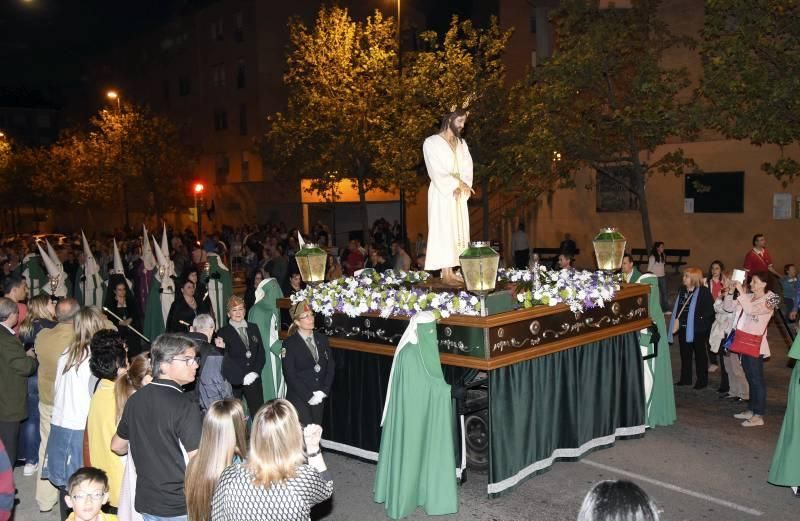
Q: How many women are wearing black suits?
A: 2